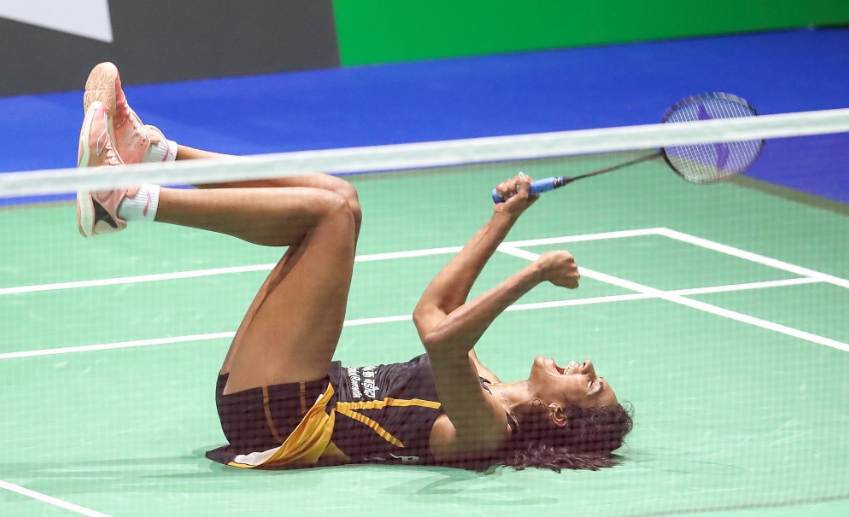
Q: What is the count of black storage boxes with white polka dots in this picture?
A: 0